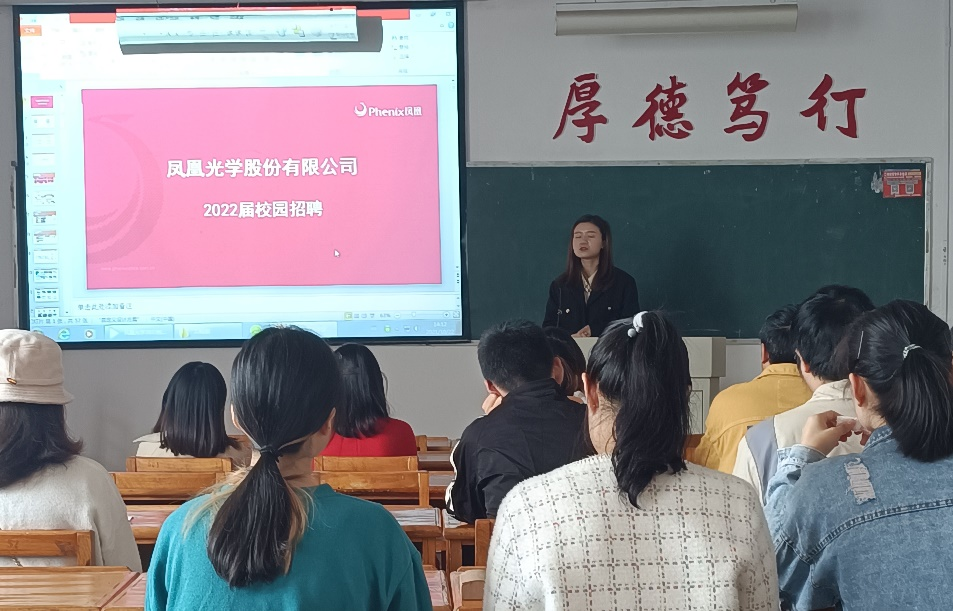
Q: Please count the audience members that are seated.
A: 10